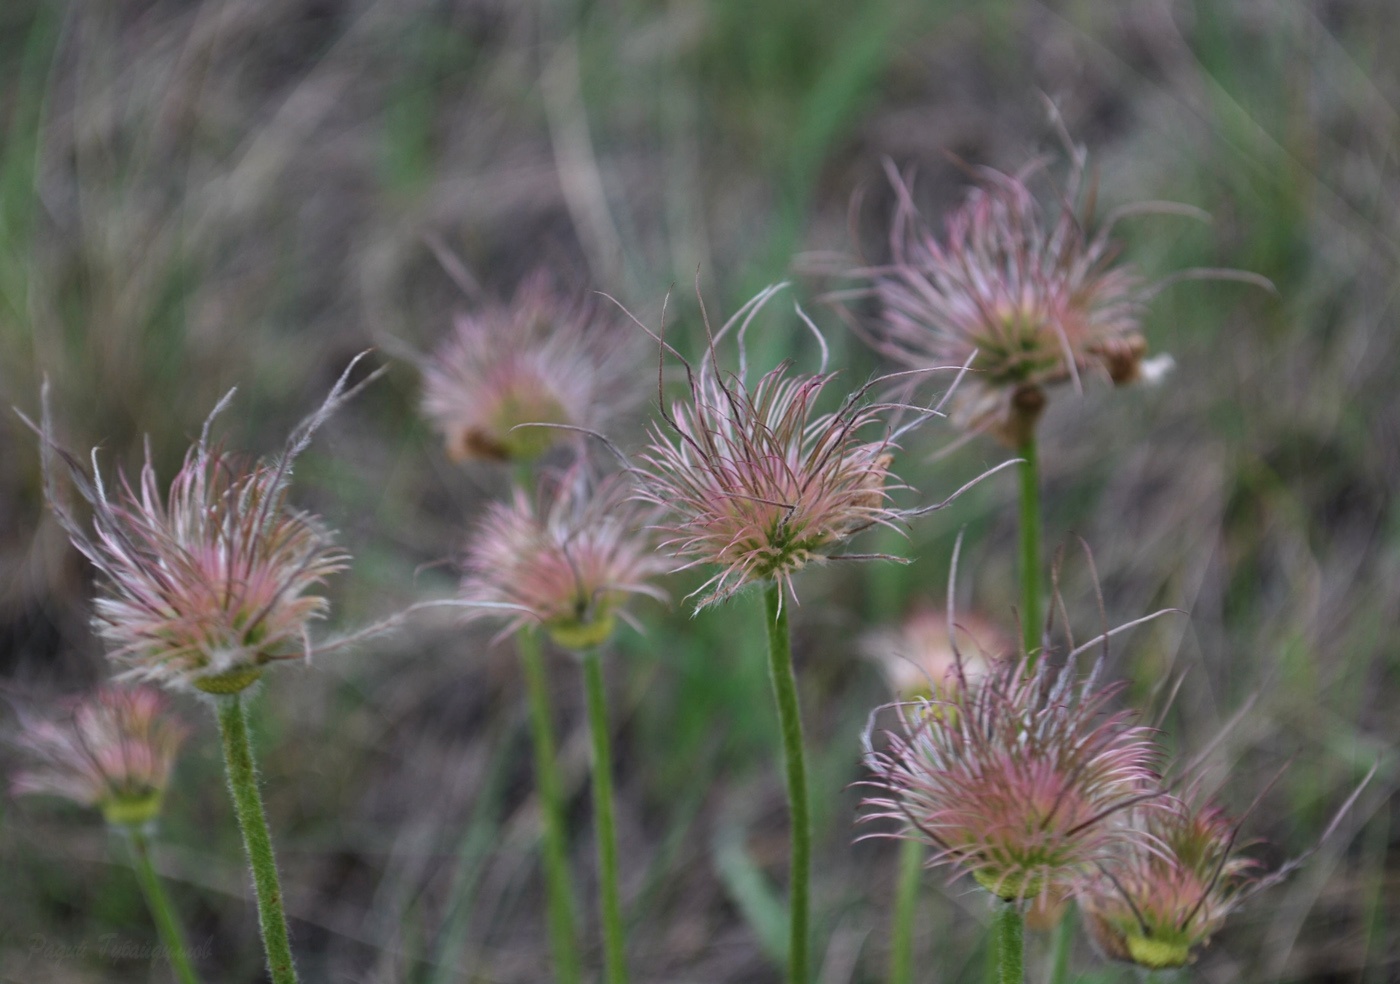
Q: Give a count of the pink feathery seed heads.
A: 9